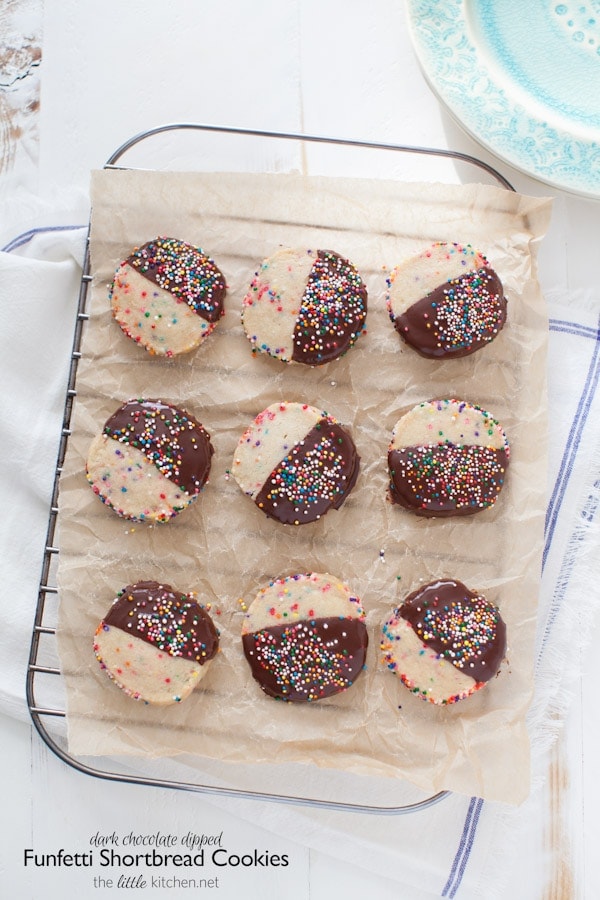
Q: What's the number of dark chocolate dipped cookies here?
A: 9